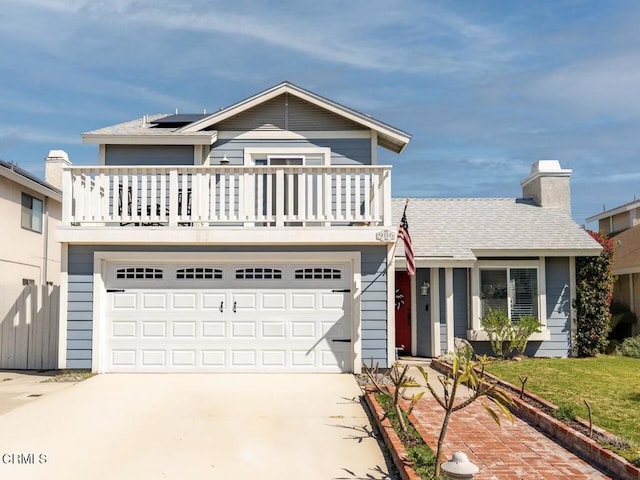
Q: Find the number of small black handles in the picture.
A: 2